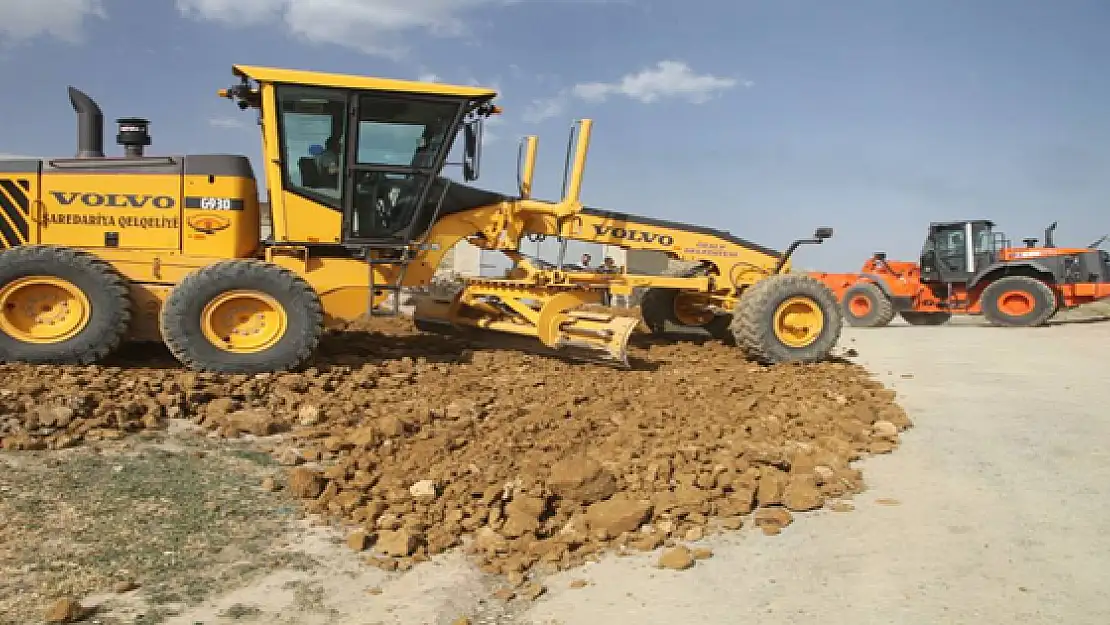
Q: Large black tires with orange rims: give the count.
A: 2